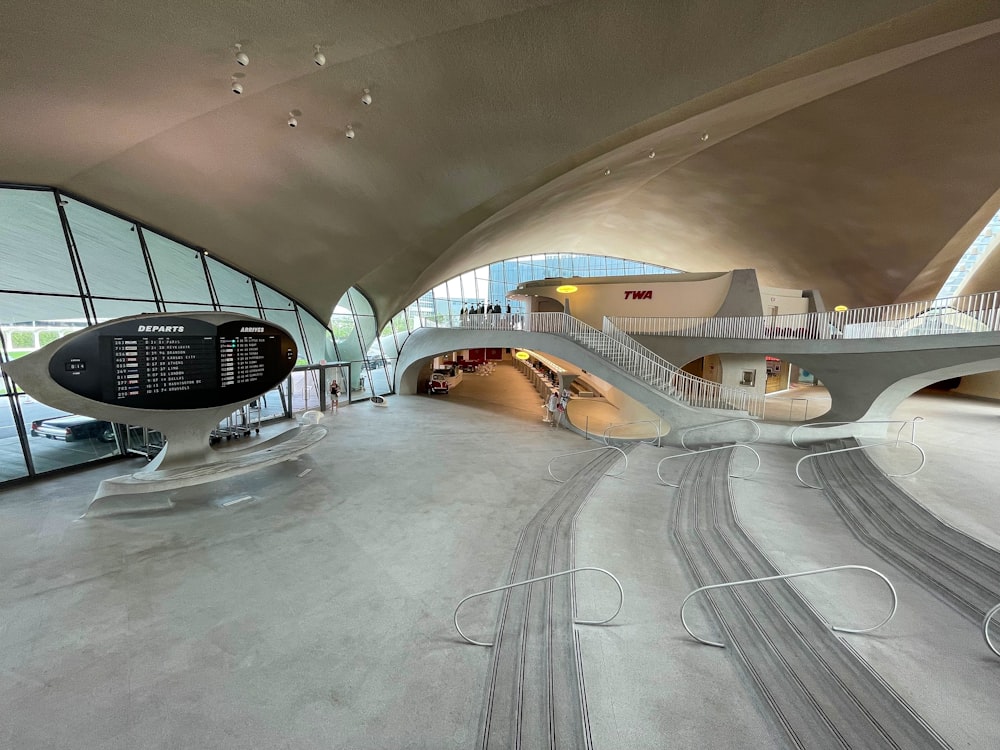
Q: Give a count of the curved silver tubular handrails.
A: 9